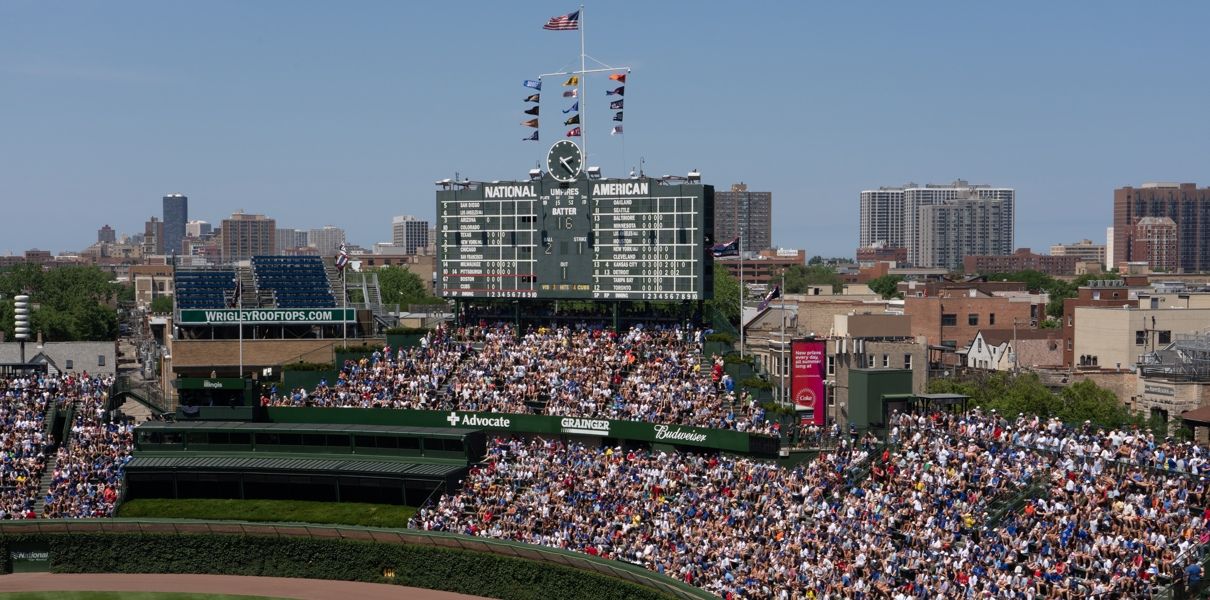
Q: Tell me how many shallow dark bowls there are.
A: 0